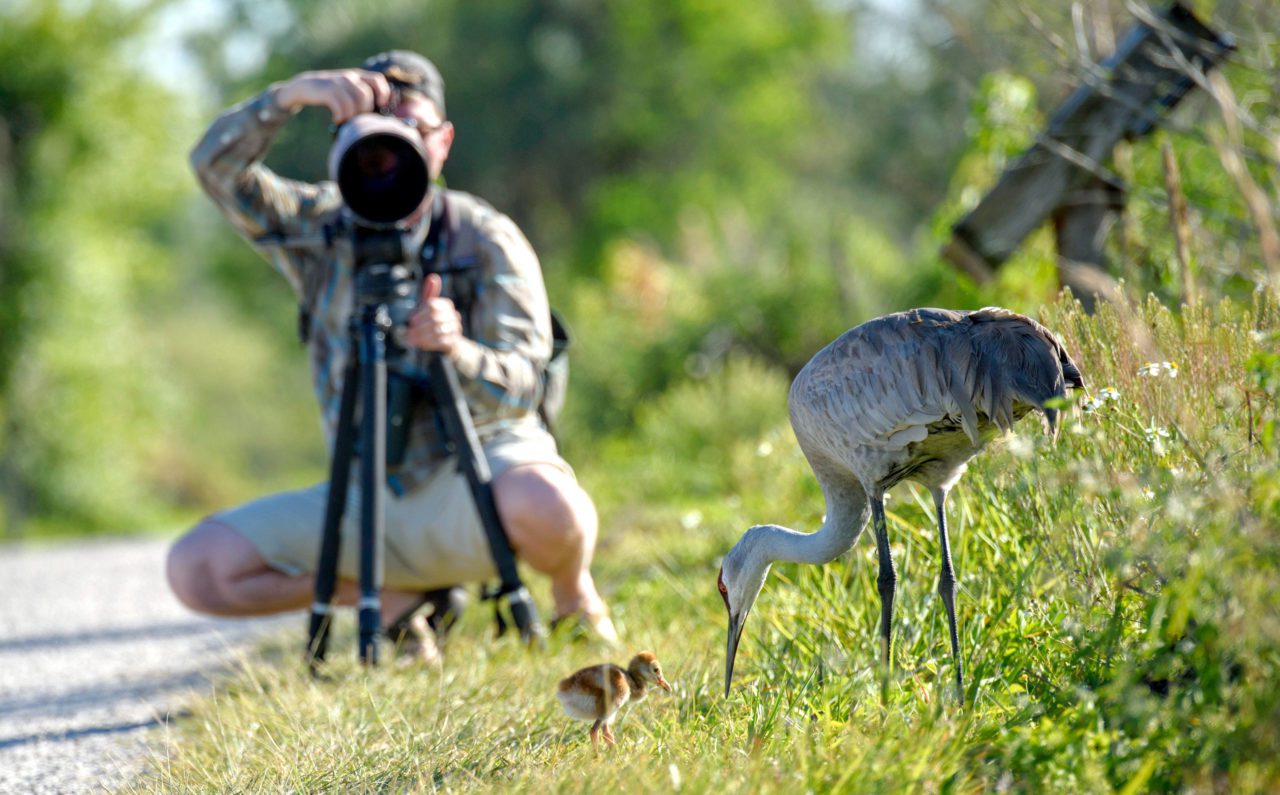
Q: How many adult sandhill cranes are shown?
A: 1